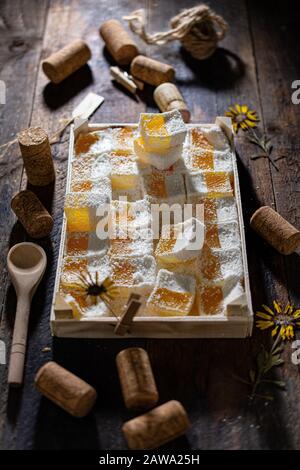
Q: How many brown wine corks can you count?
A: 10